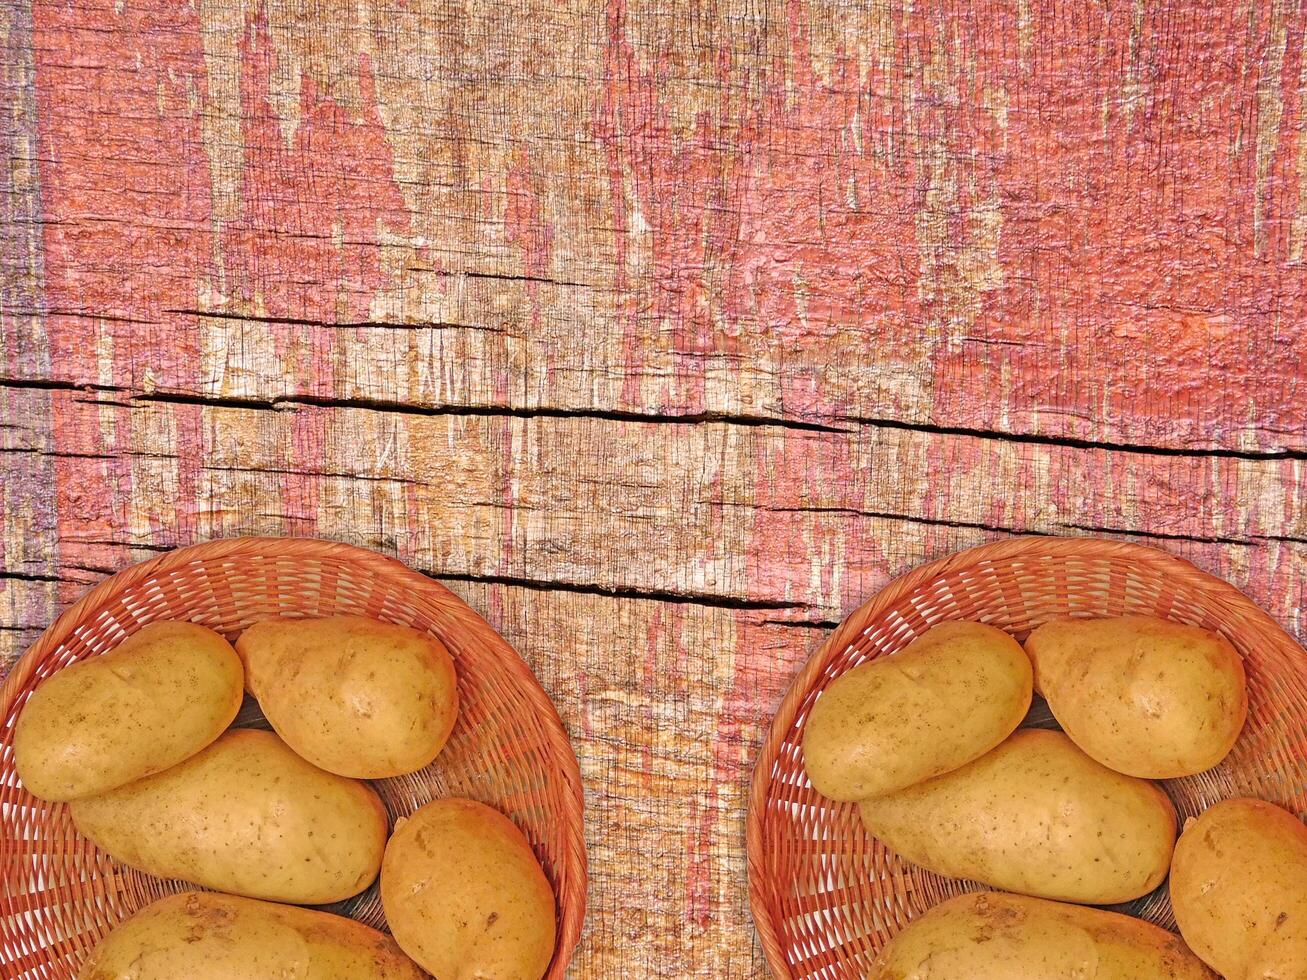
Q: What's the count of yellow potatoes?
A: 10